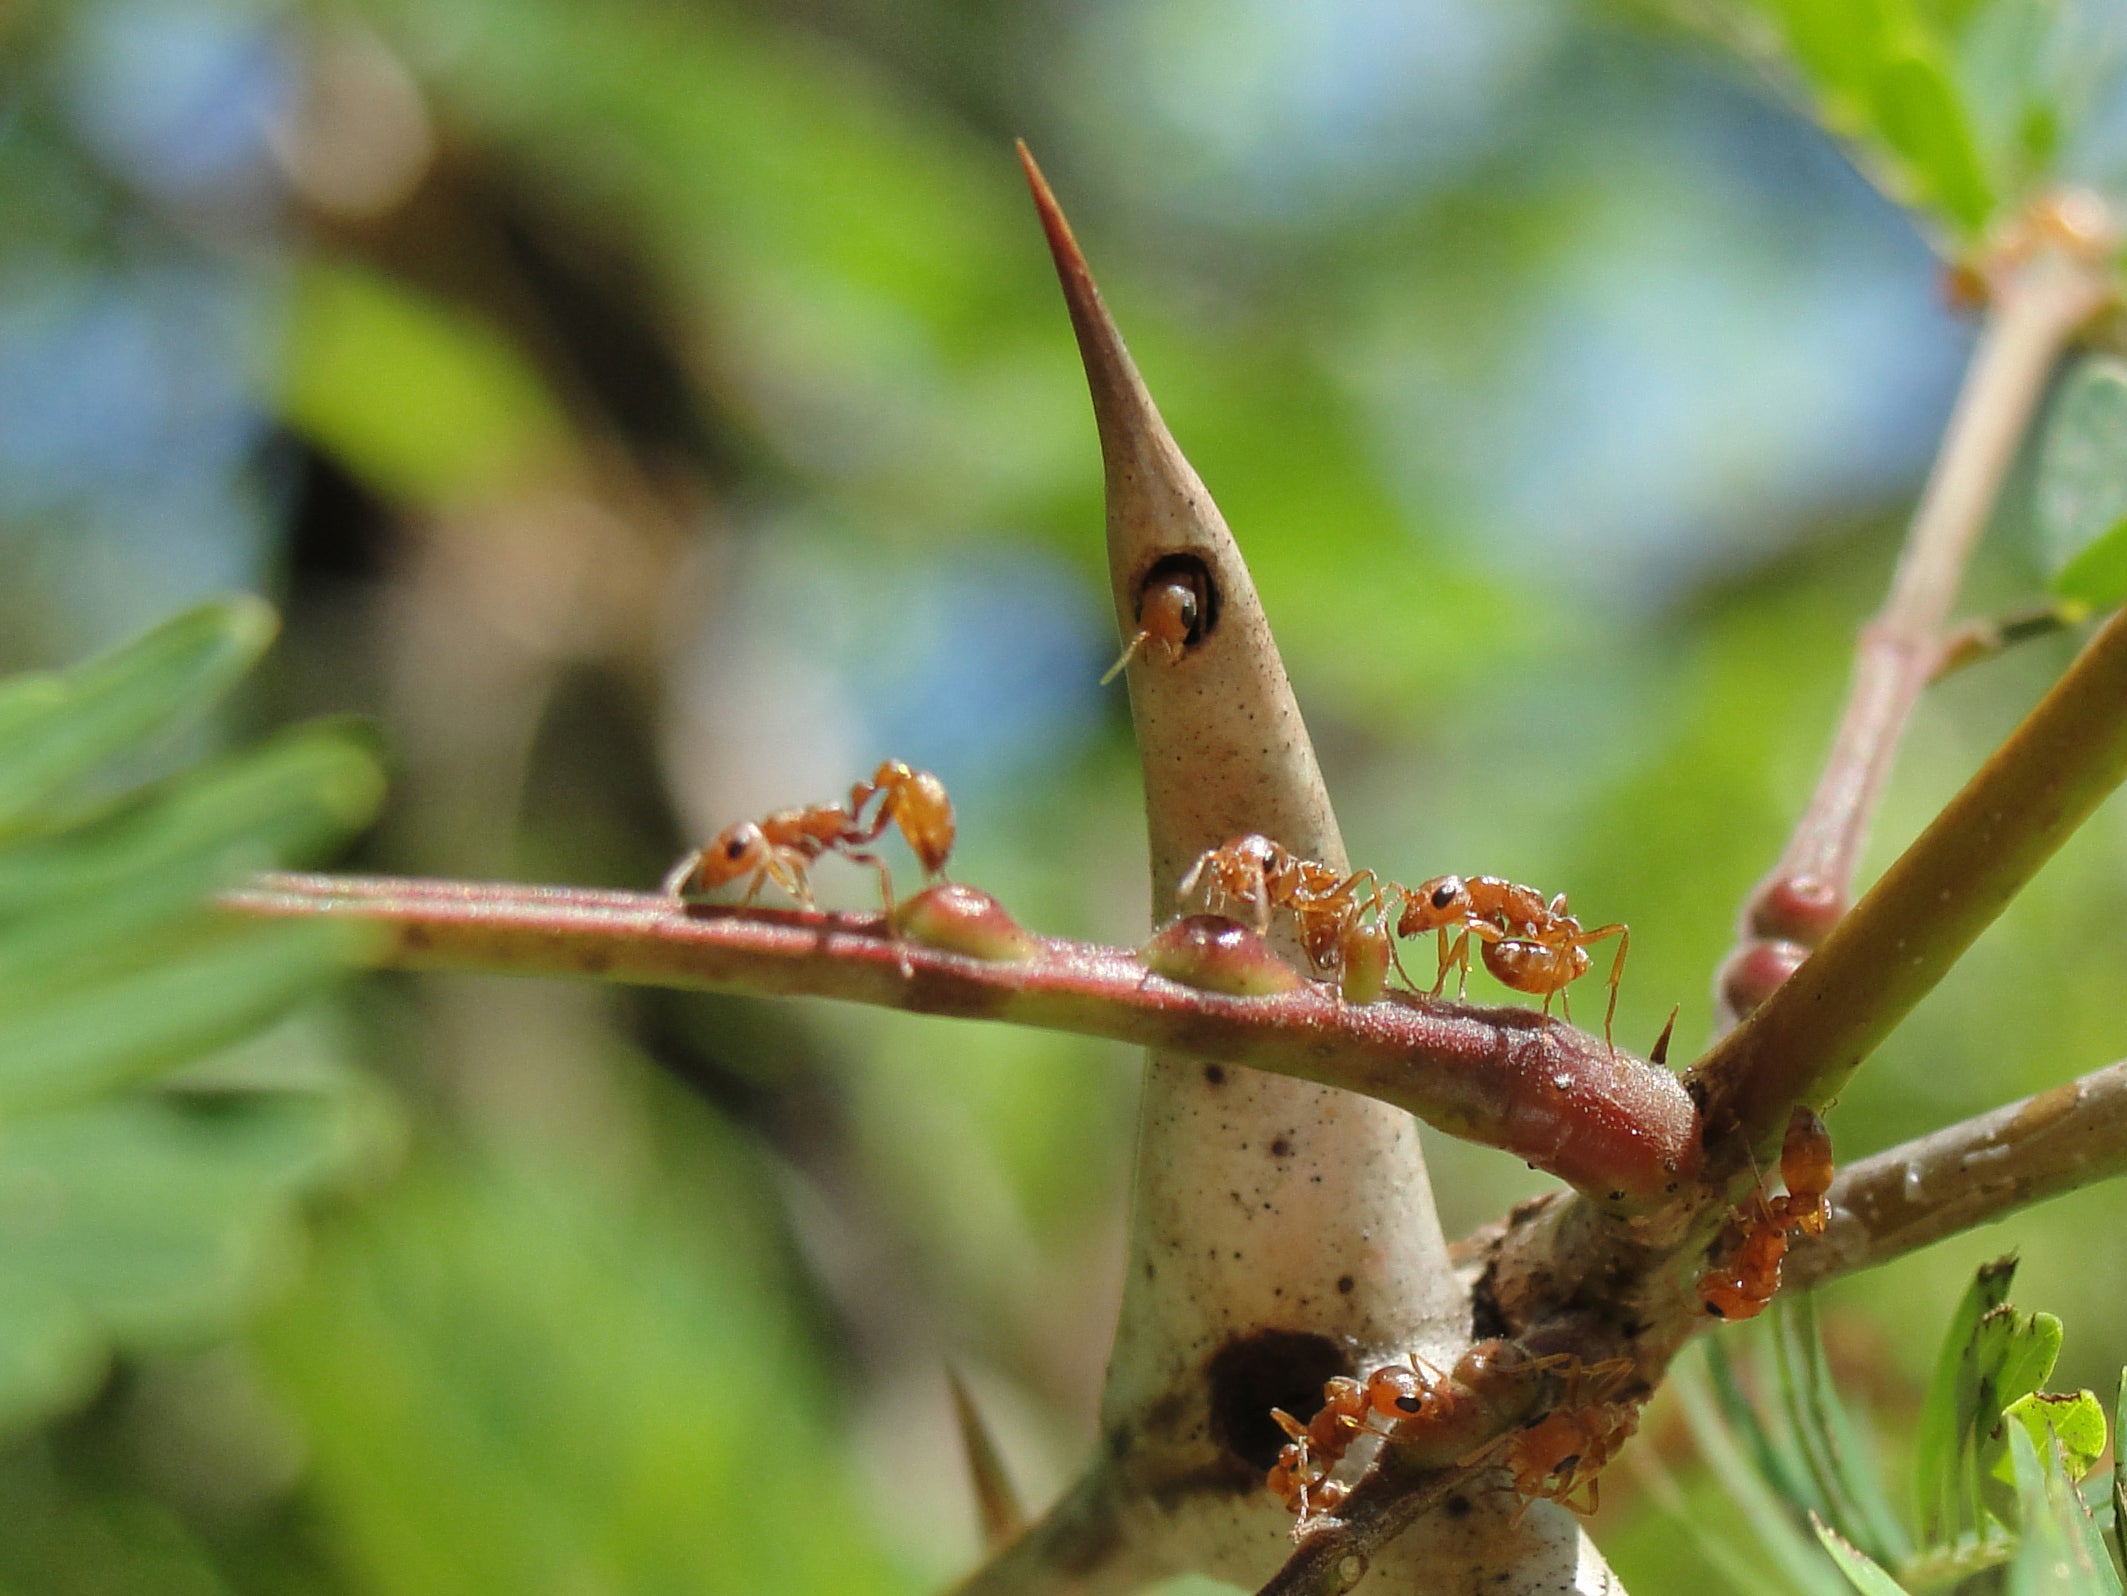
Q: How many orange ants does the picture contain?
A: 7